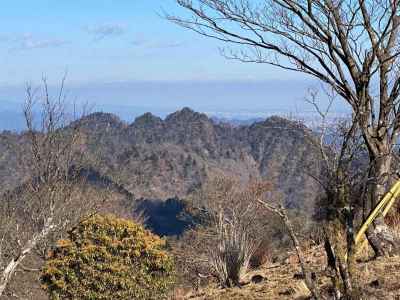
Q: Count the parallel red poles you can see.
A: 0